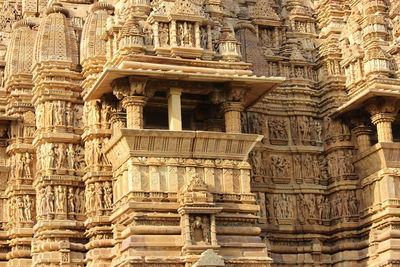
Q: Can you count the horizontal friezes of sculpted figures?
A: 3